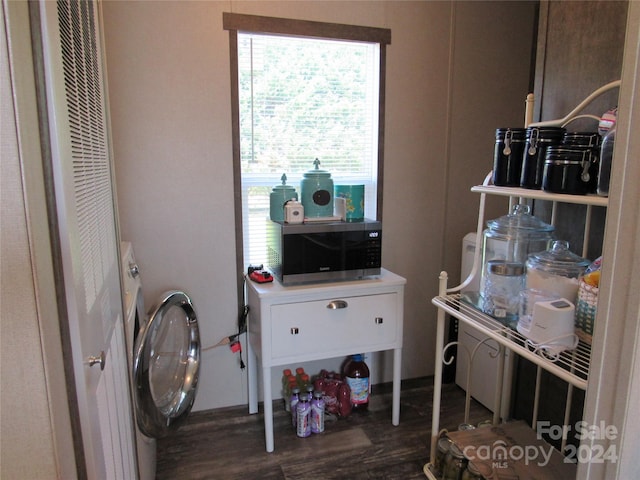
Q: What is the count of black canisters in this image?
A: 4